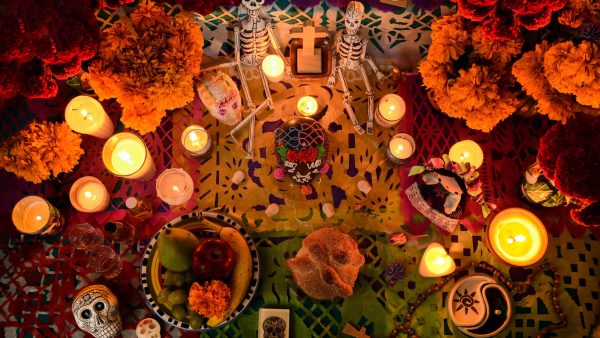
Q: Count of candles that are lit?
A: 13